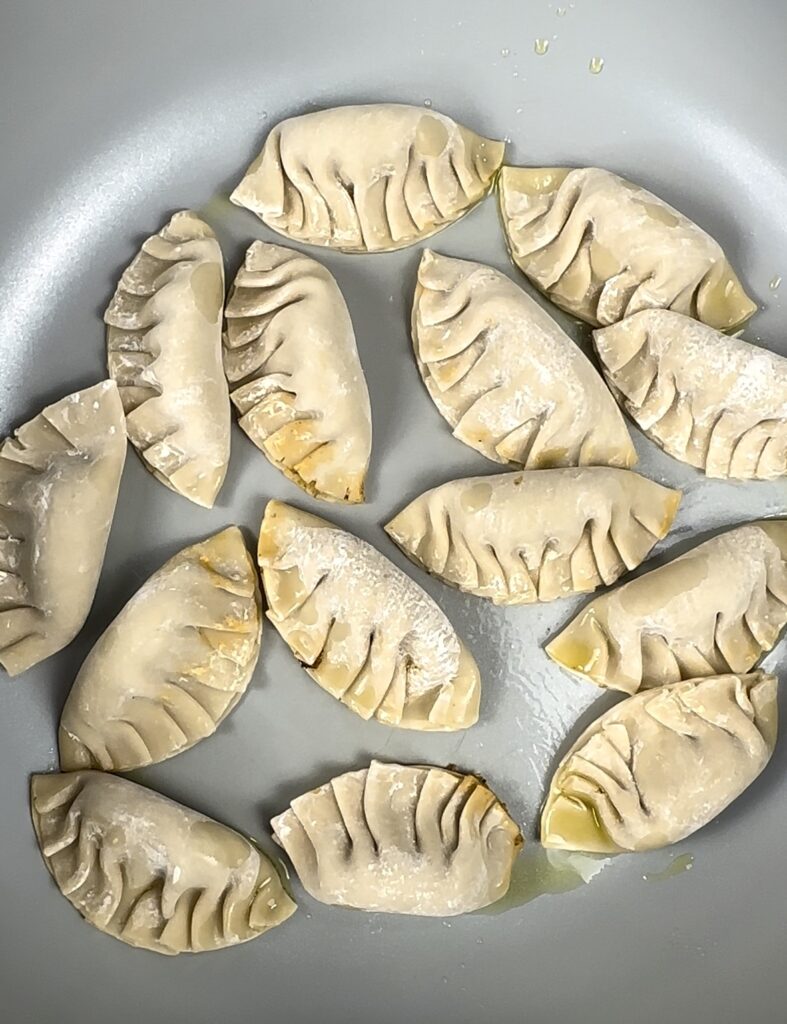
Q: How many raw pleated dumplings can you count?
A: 14